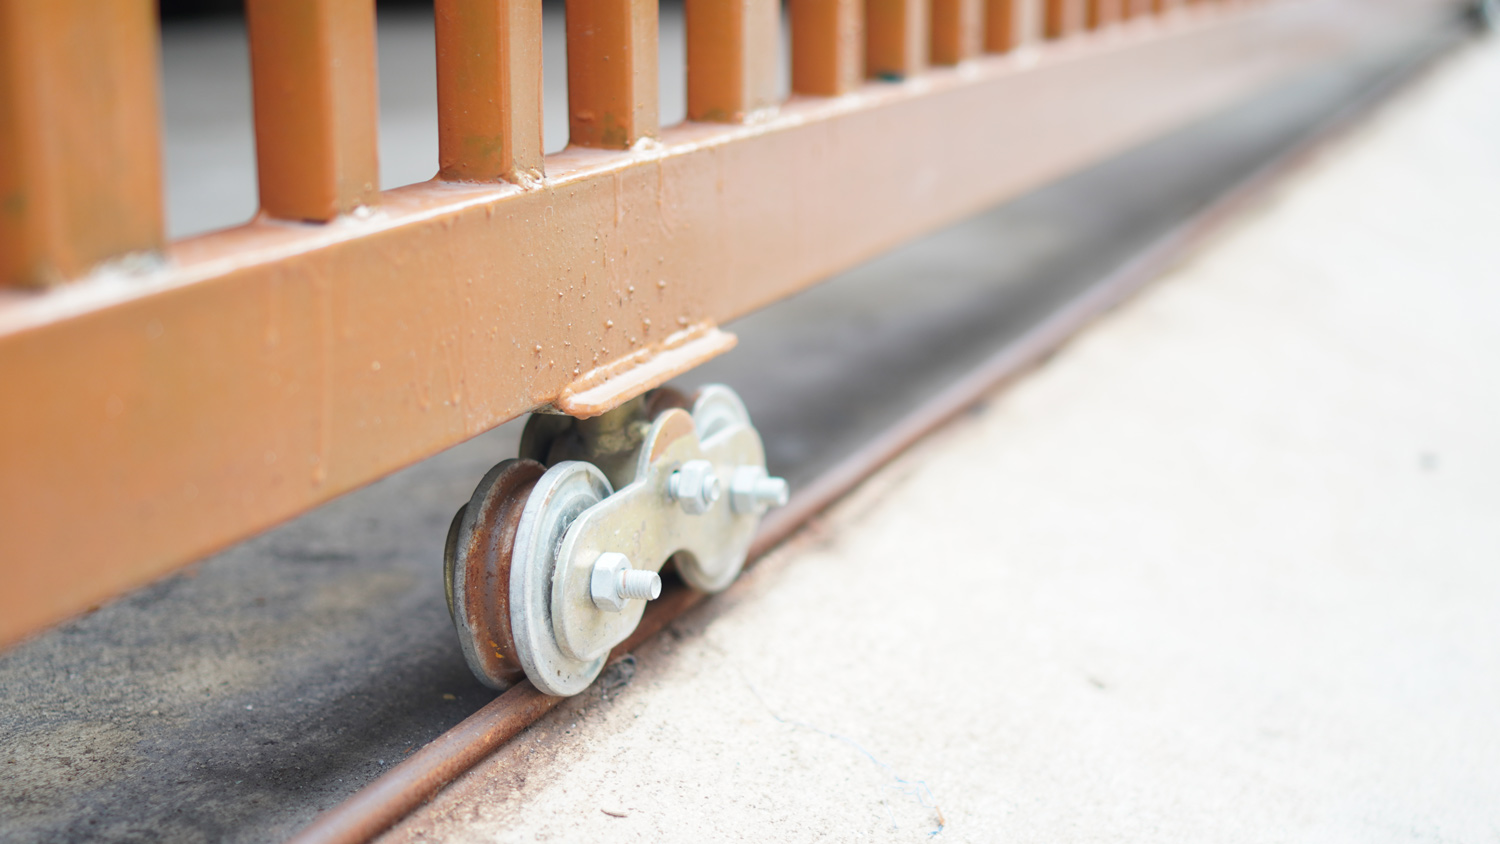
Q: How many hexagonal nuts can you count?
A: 3